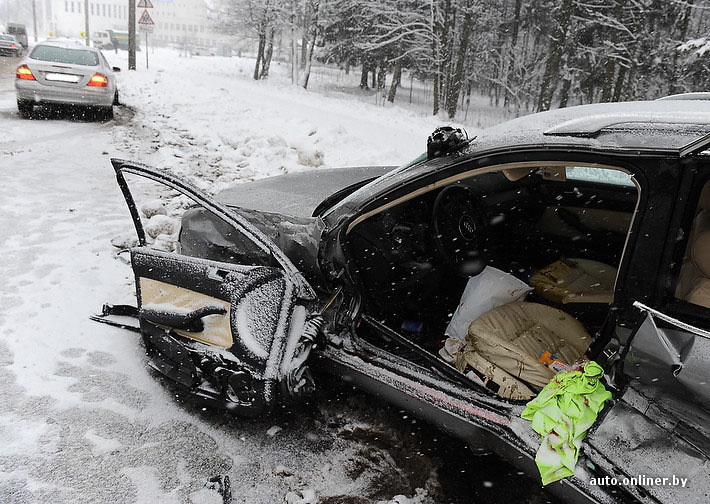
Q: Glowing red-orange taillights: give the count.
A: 2